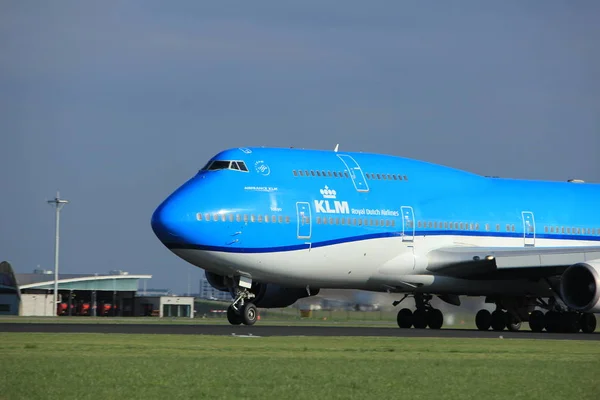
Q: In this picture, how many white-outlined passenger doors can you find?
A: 4